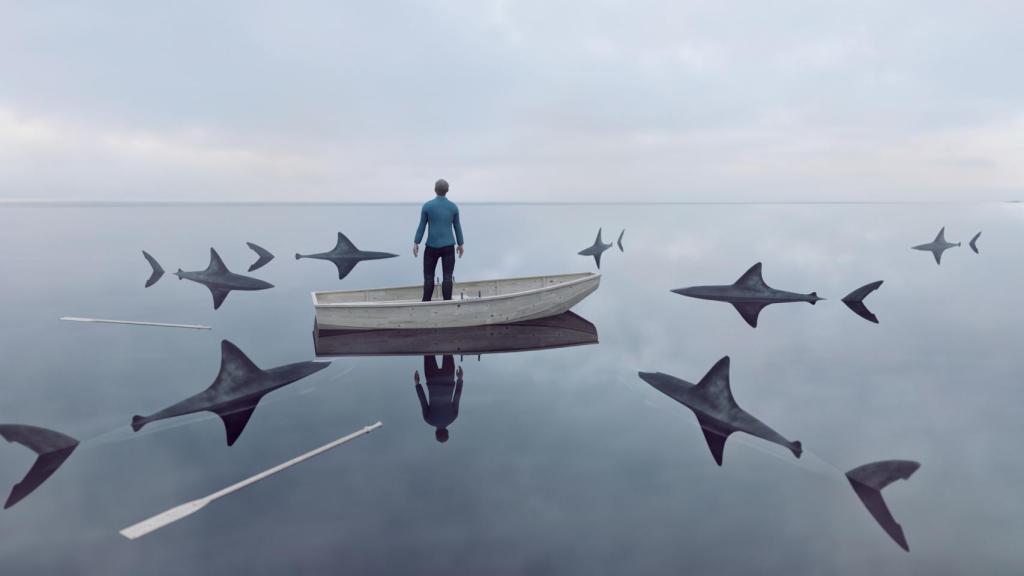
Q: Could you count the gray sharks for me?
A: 7